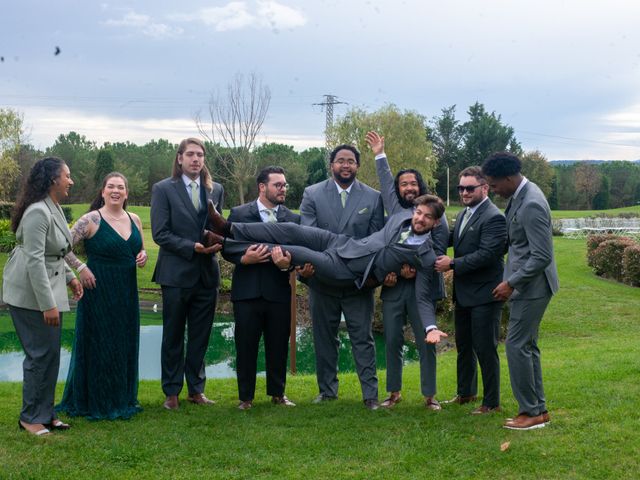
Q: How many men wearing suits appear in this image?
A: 7